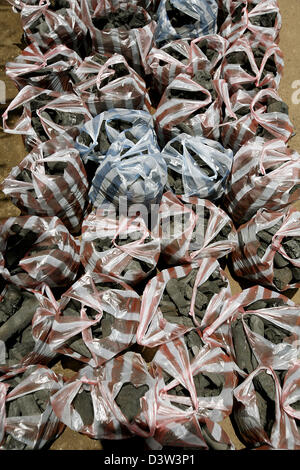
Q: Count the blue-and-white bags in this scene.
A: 4